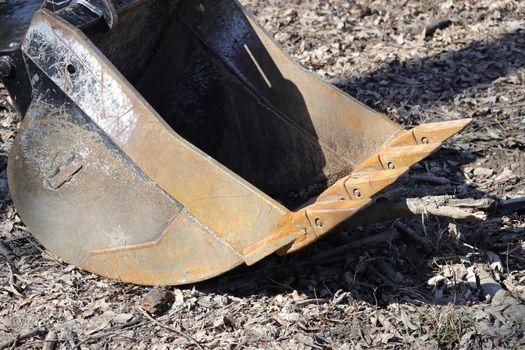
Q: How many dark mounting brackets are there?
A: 2